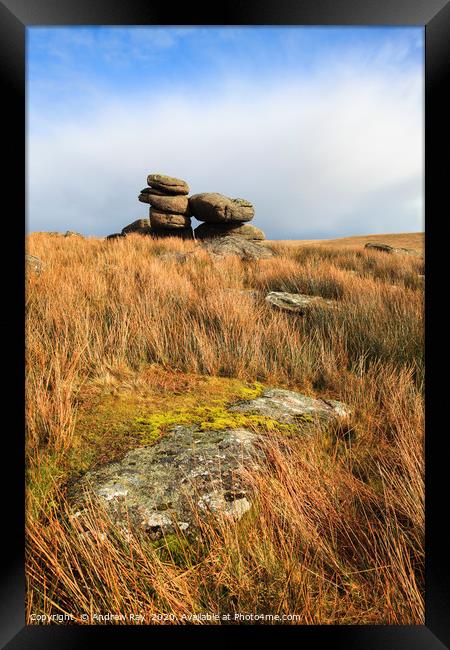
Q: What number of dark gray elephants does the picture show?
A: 0